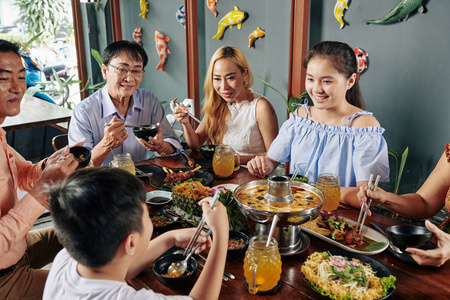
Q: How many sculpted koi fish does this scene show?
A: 10